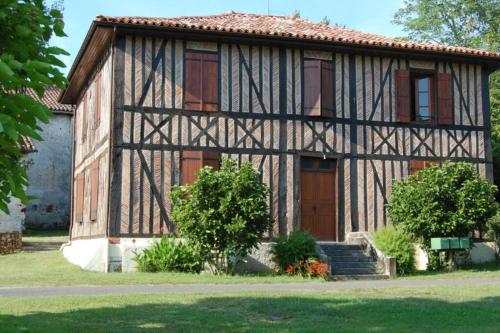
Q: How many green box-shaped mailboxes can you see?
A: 3